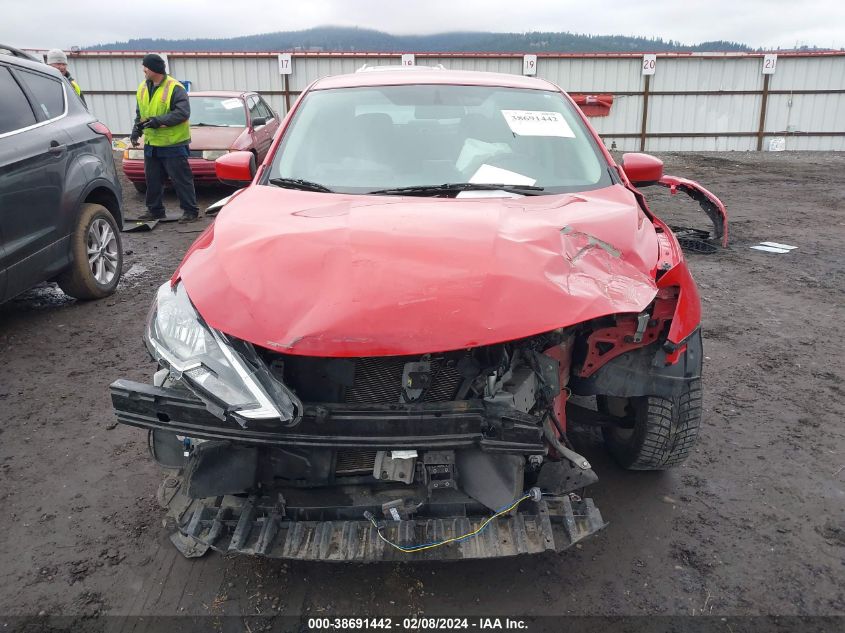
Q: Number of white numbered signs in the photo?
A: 5